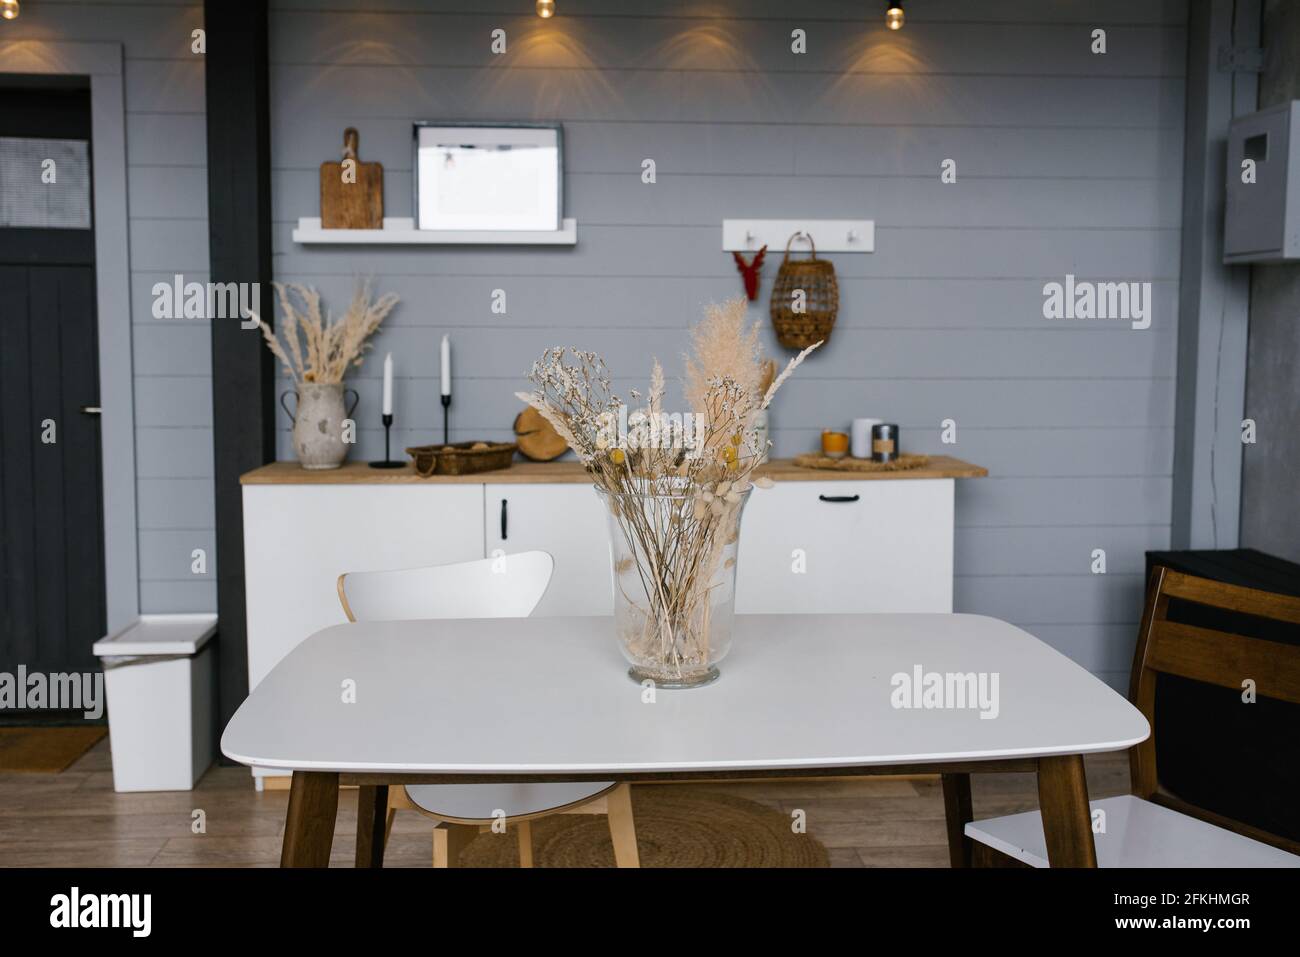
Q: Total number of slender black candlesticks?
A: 2